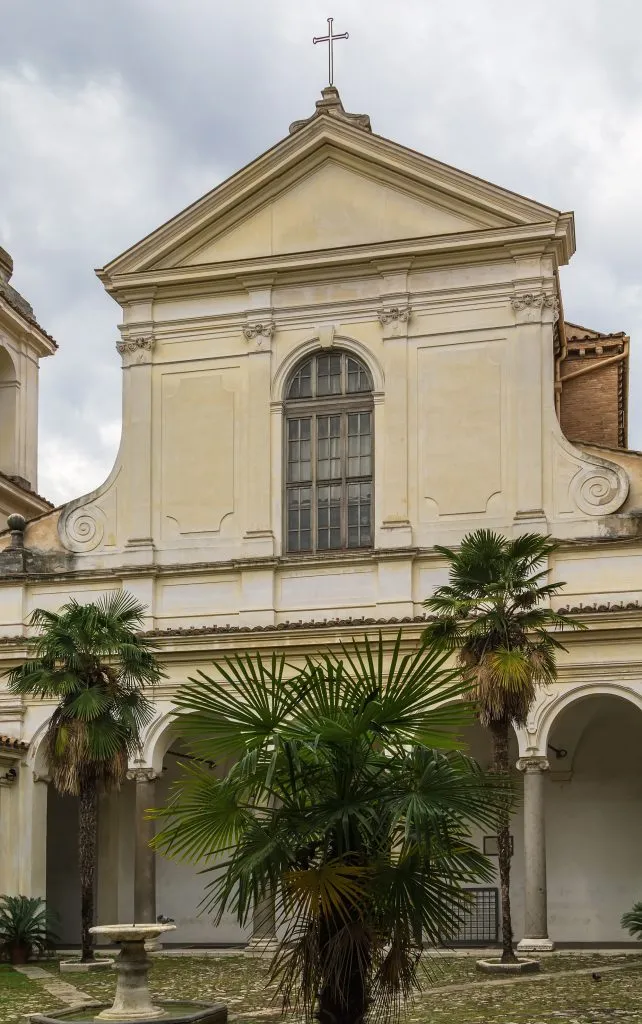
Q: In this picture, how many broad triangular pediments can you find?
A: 1